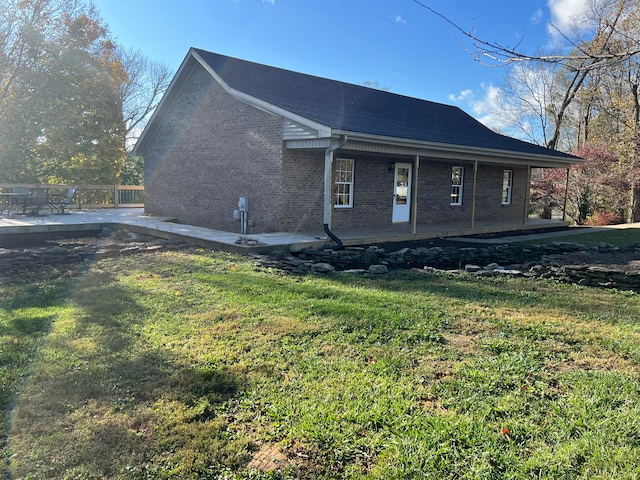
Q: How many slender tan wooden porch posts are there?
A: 5